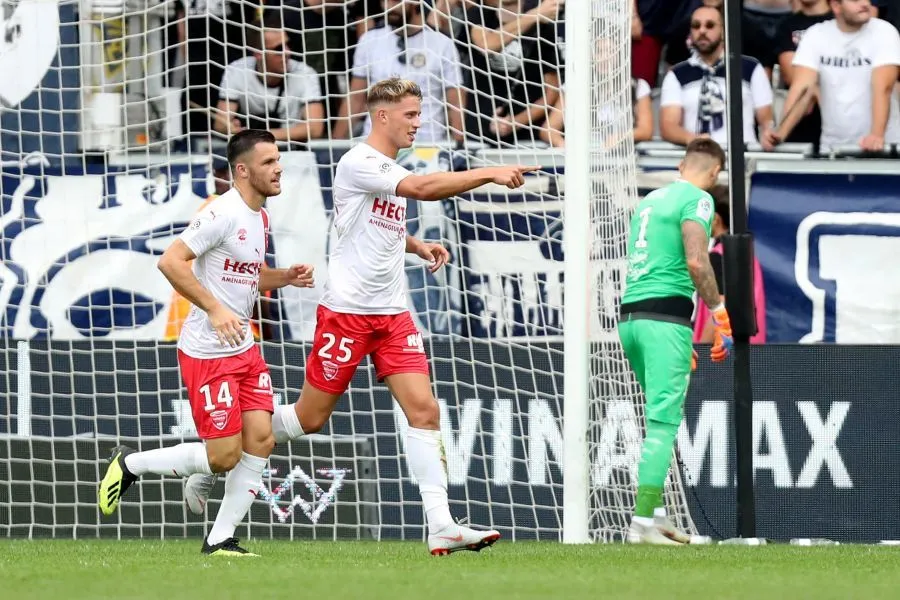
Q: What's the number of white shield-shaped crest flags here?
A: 1